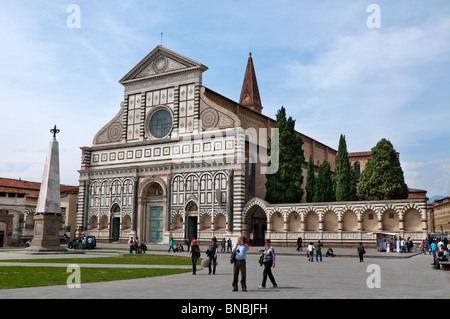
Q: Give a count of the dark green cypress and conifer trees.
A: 5